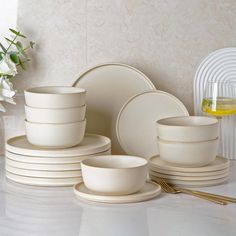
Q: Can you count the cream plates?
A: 12